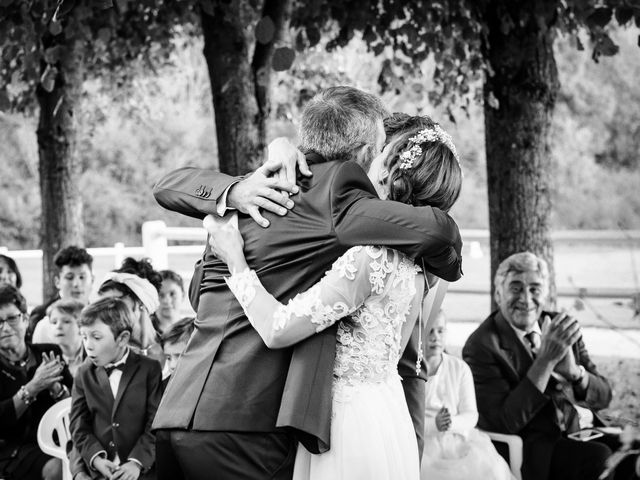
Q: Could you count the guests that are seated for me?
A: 10